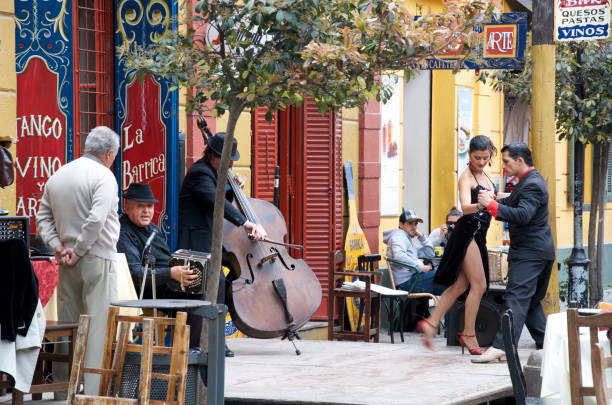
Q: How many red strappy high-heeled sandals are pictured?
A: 2